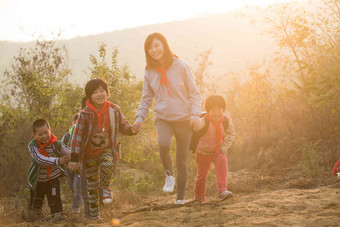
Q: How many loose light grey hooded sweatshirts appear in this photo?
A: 1